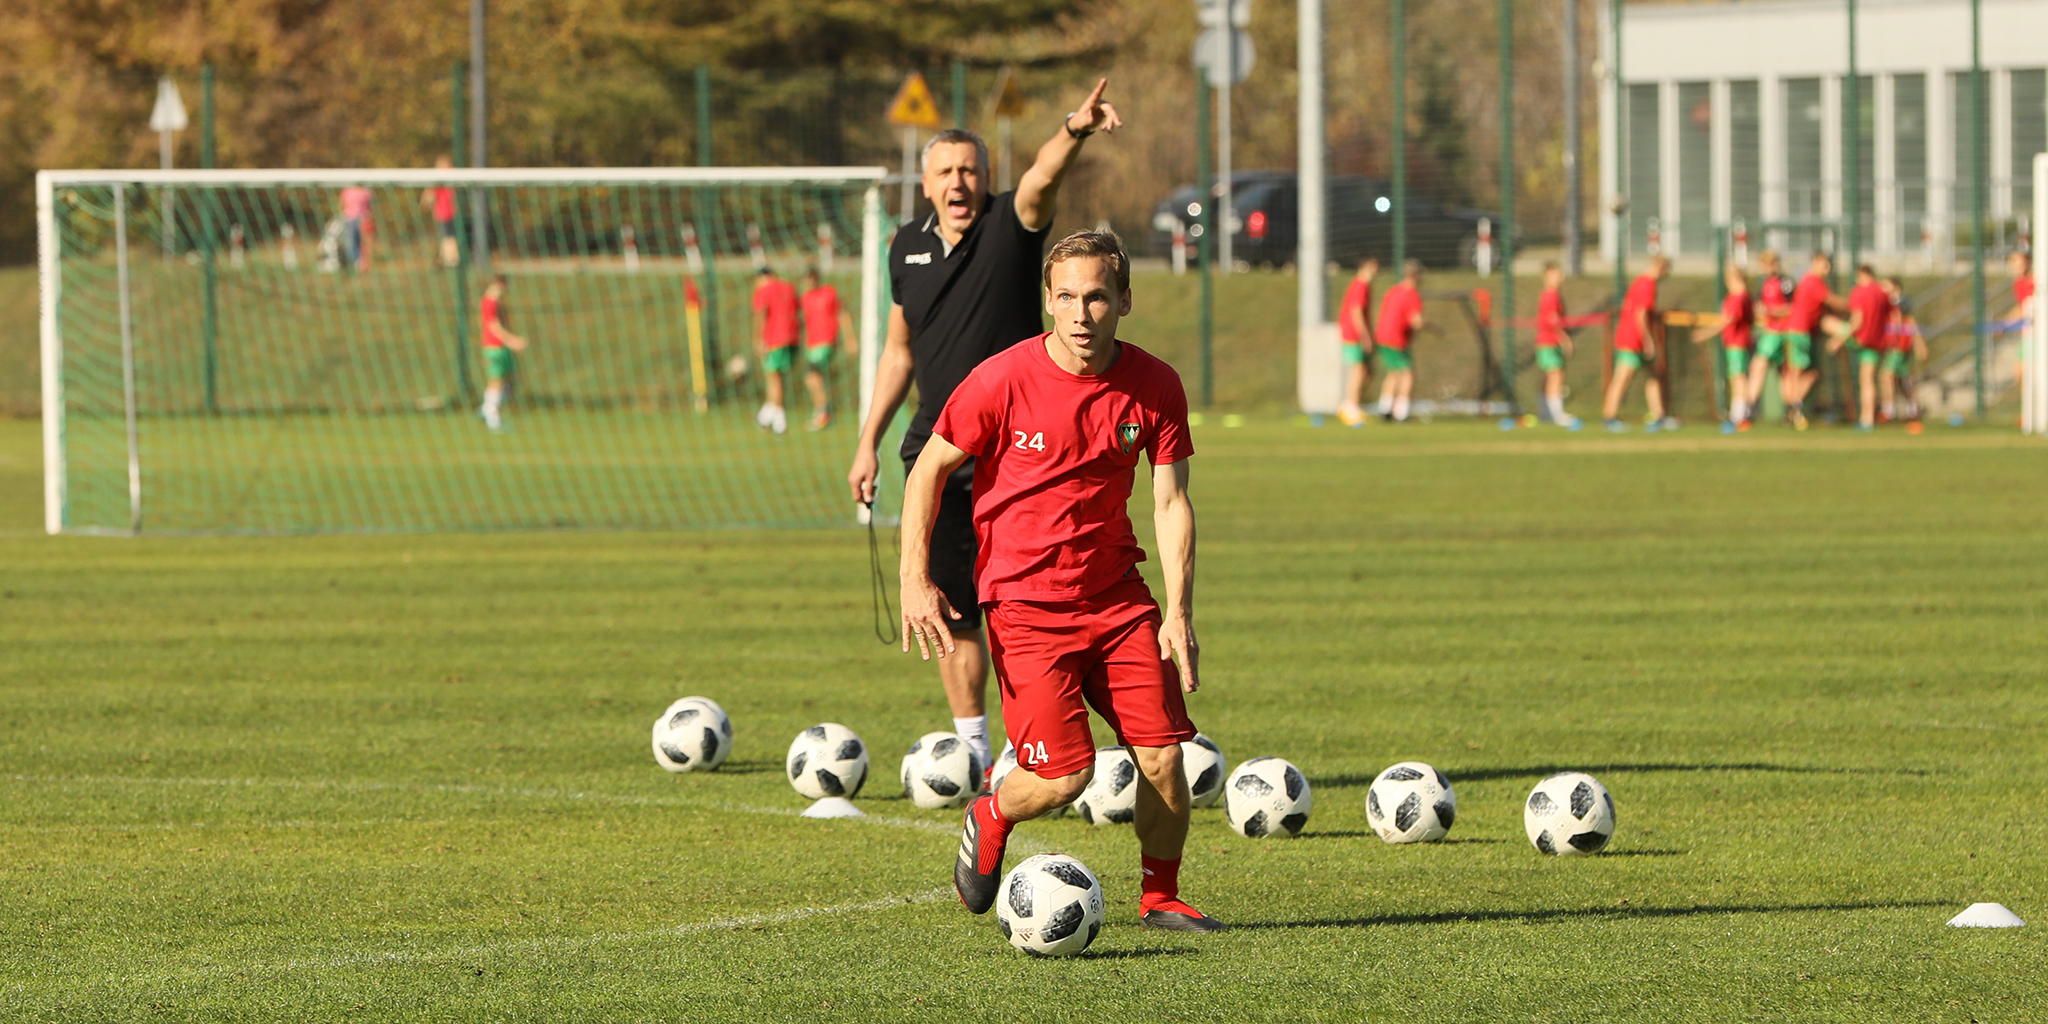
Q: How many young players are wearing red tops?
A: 13